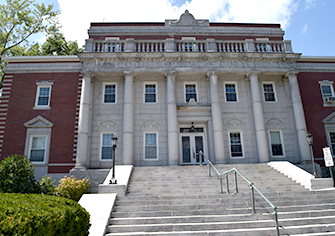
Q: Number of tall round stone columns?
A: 6